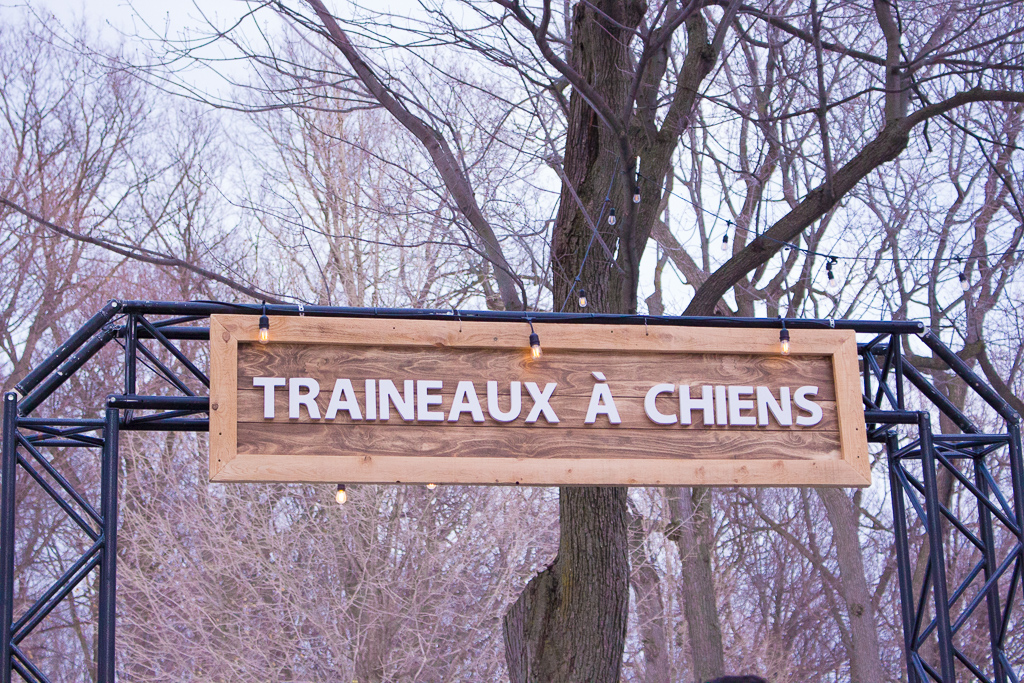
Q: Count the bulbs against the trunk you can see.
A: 3